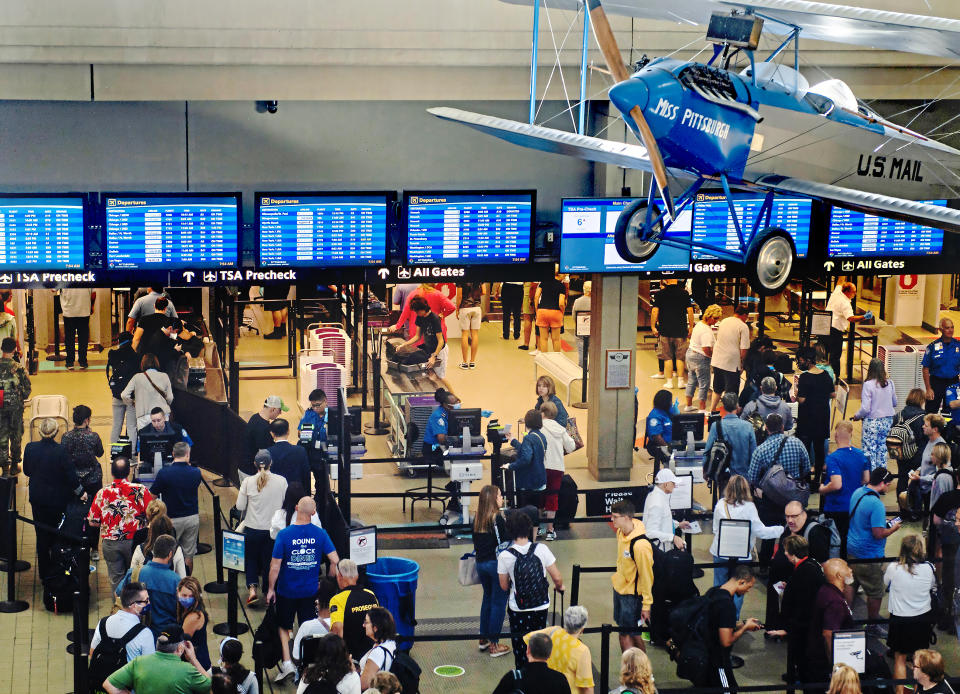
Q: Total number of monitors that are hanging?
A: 7